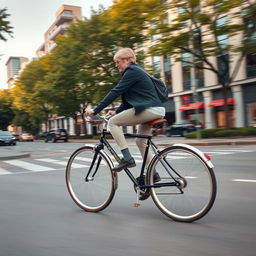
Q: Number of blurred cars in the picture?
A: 4